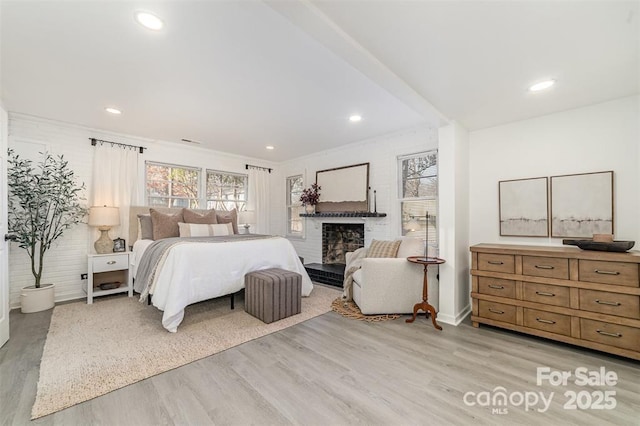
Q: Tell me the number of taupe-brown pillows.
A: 3